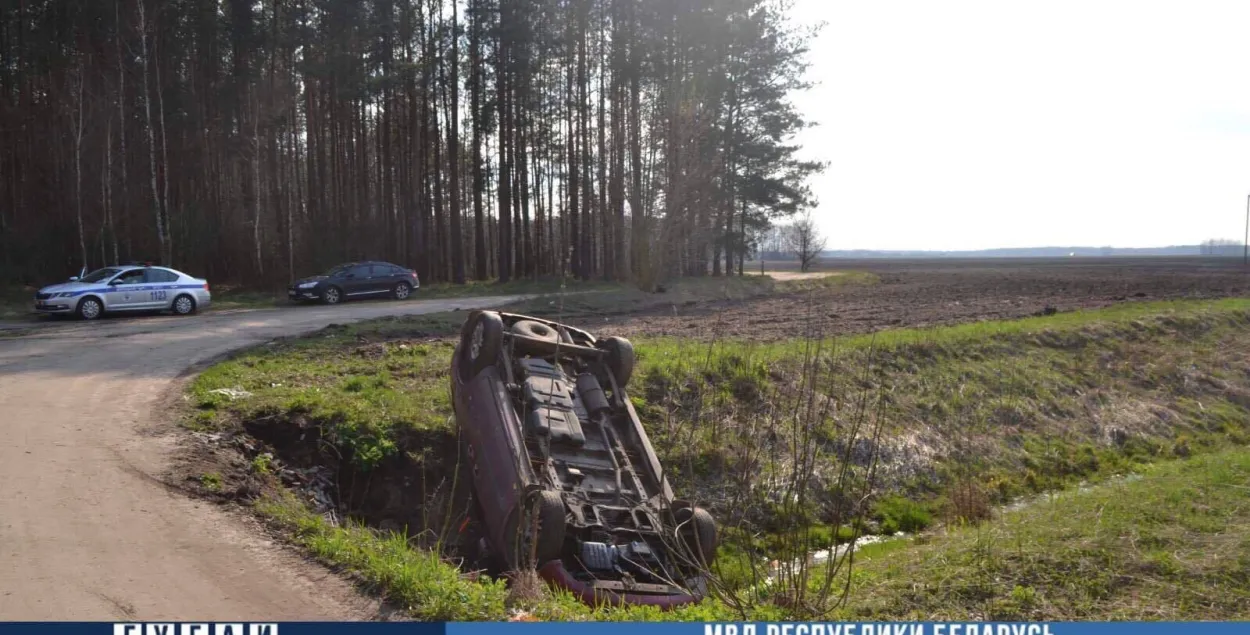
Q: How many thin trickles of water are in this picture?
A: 1